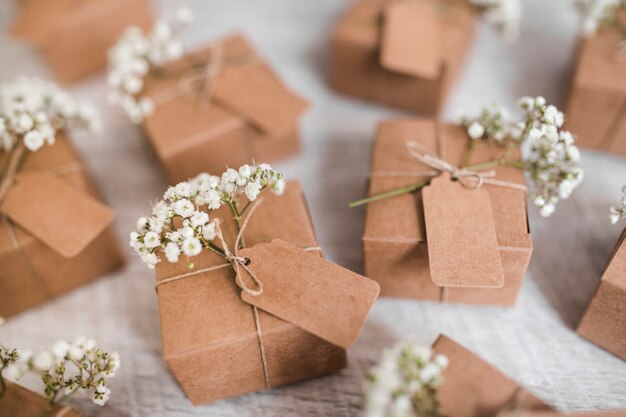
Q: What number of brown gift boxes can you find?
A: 10